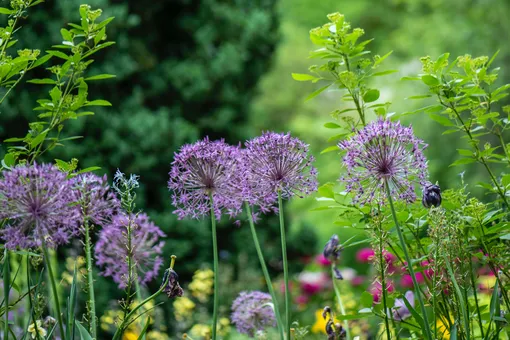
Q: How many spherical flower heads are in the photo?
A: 7